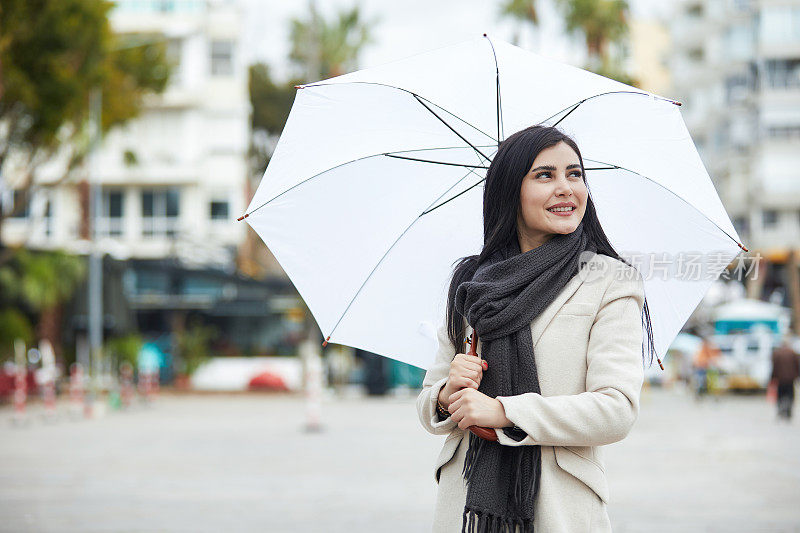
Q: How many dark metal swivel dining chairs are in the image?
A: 0